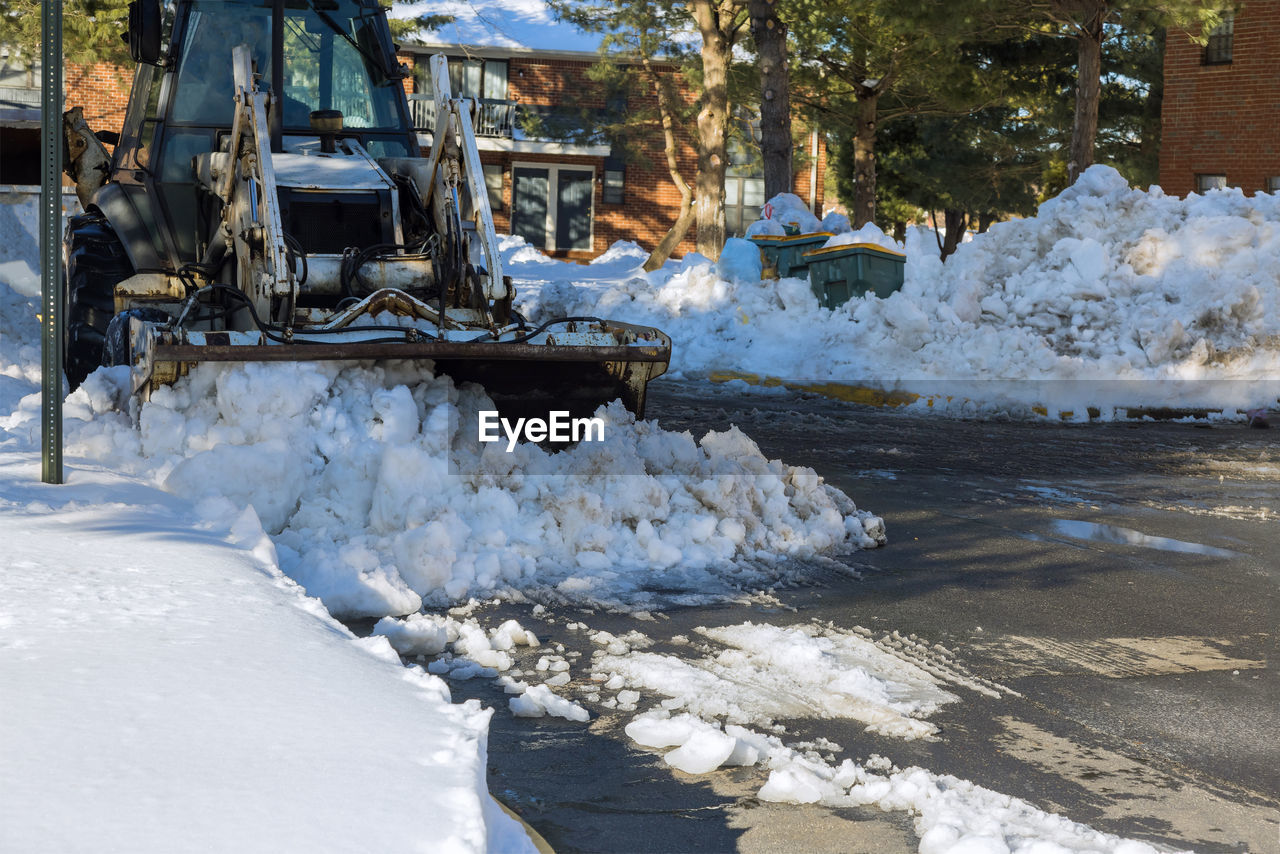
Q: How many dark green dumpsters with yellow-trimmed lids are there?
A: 2